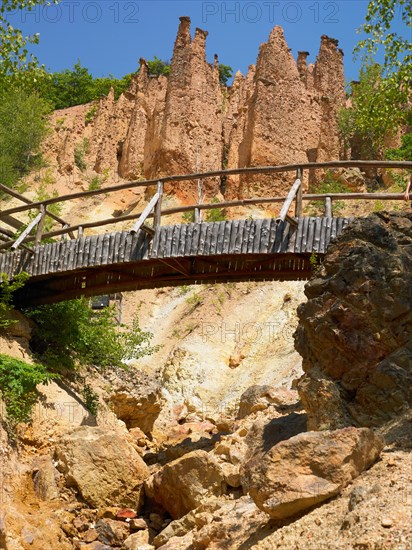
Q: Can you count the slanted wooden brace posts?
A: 3